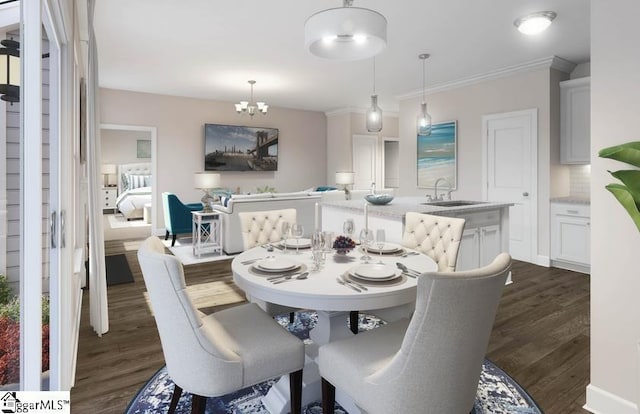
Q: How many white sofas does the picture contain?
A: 1